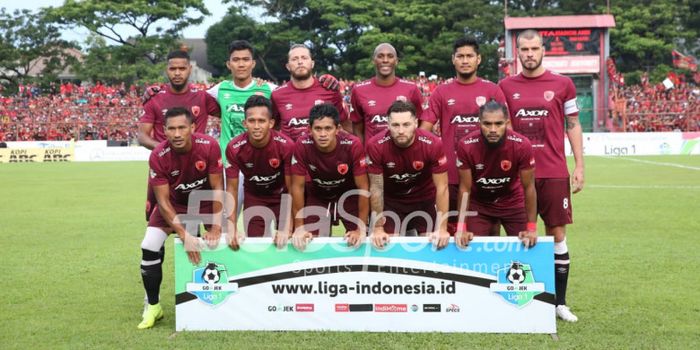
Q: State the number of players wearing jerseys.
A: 11